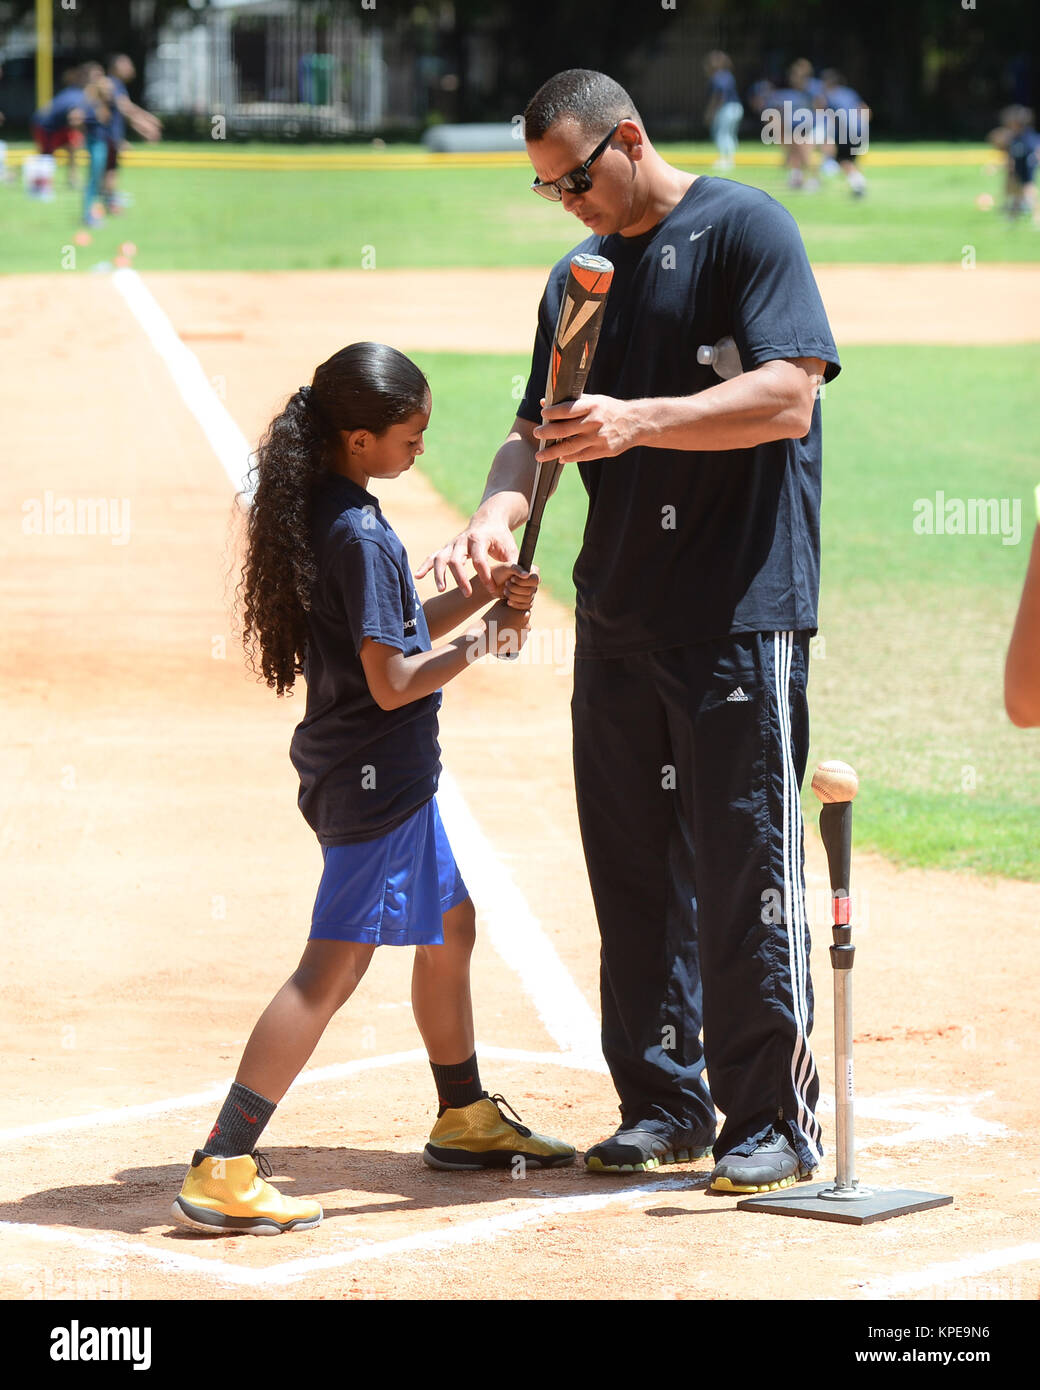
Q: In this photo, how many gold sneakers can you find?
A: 2